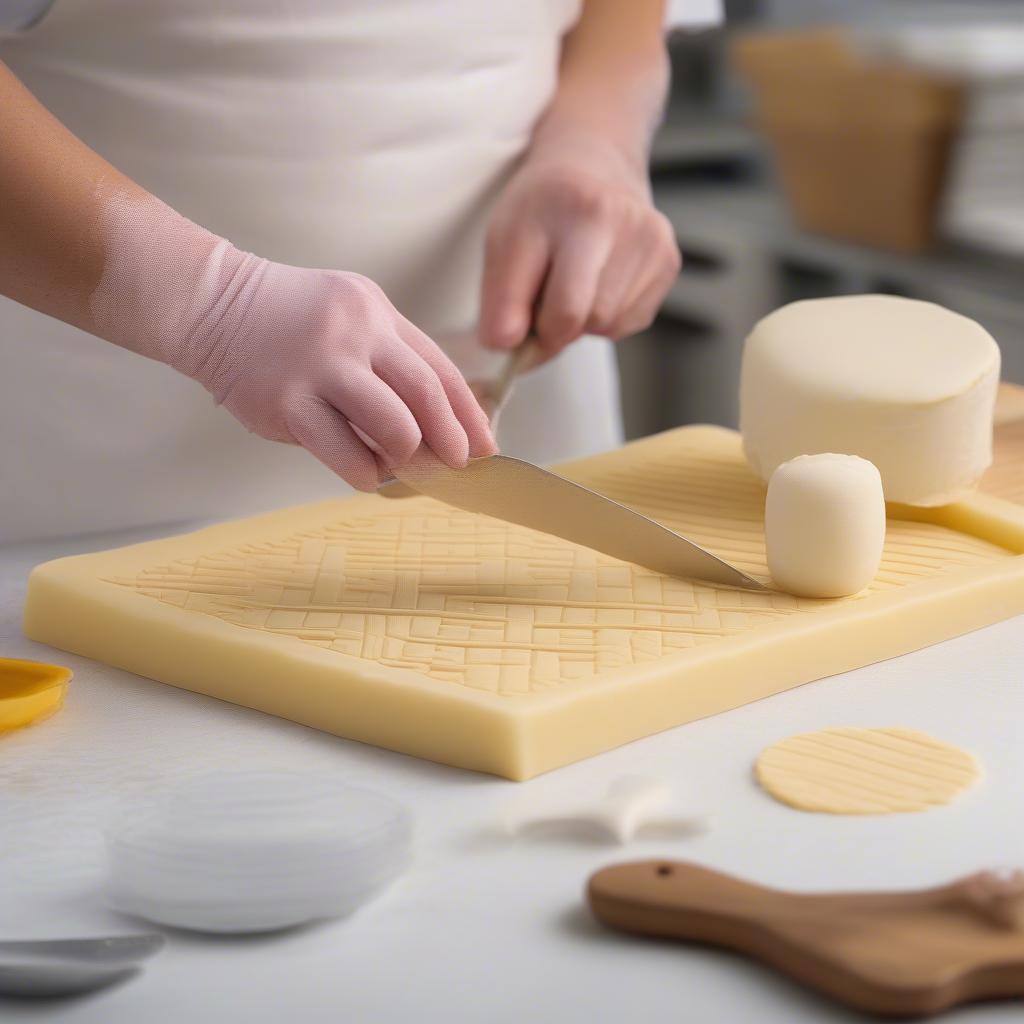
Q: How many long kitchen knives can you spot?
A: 1